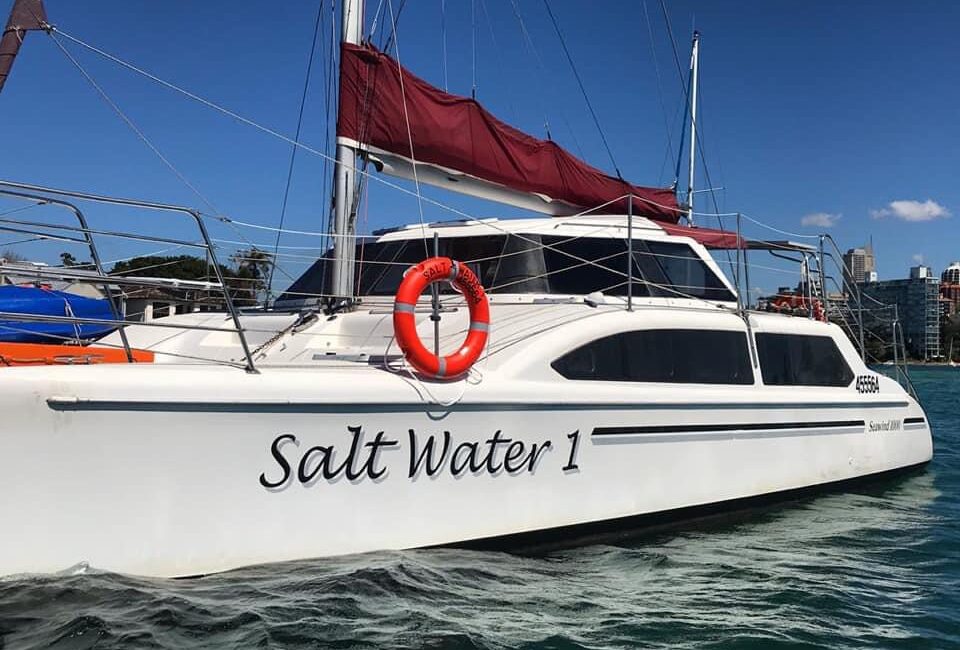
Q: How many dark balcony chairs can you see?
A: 0